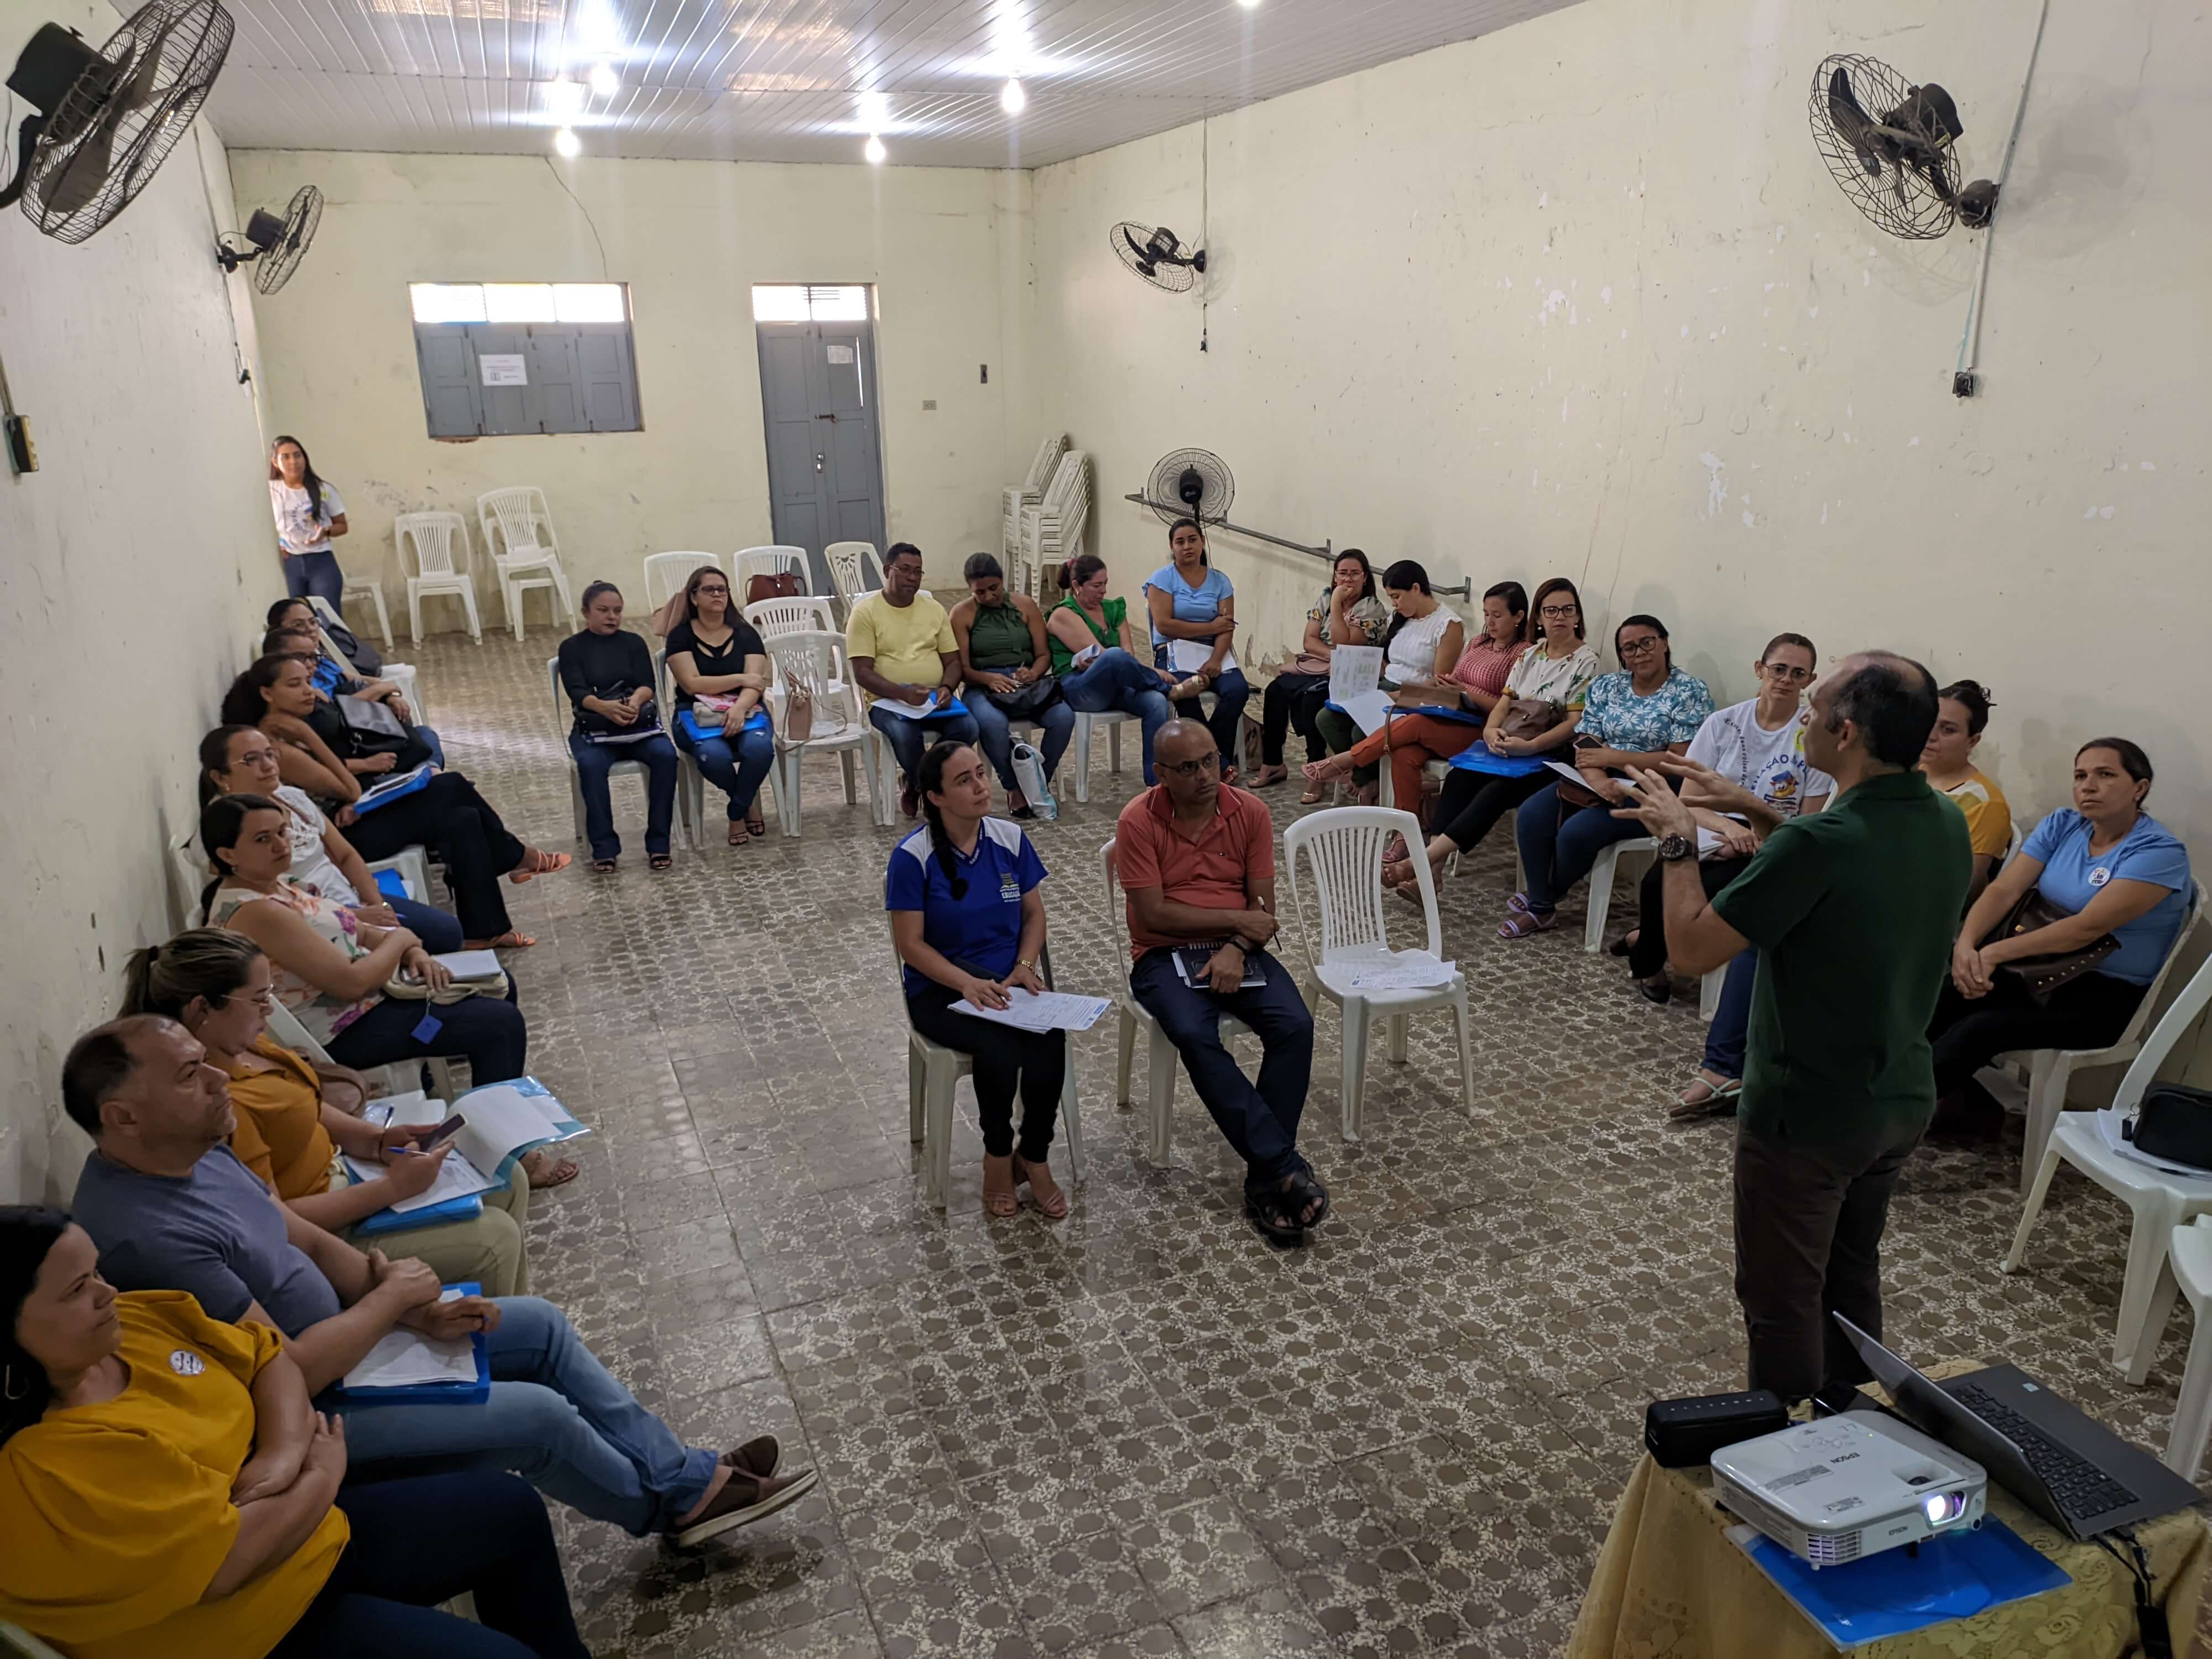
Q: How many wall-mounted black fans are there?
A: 4